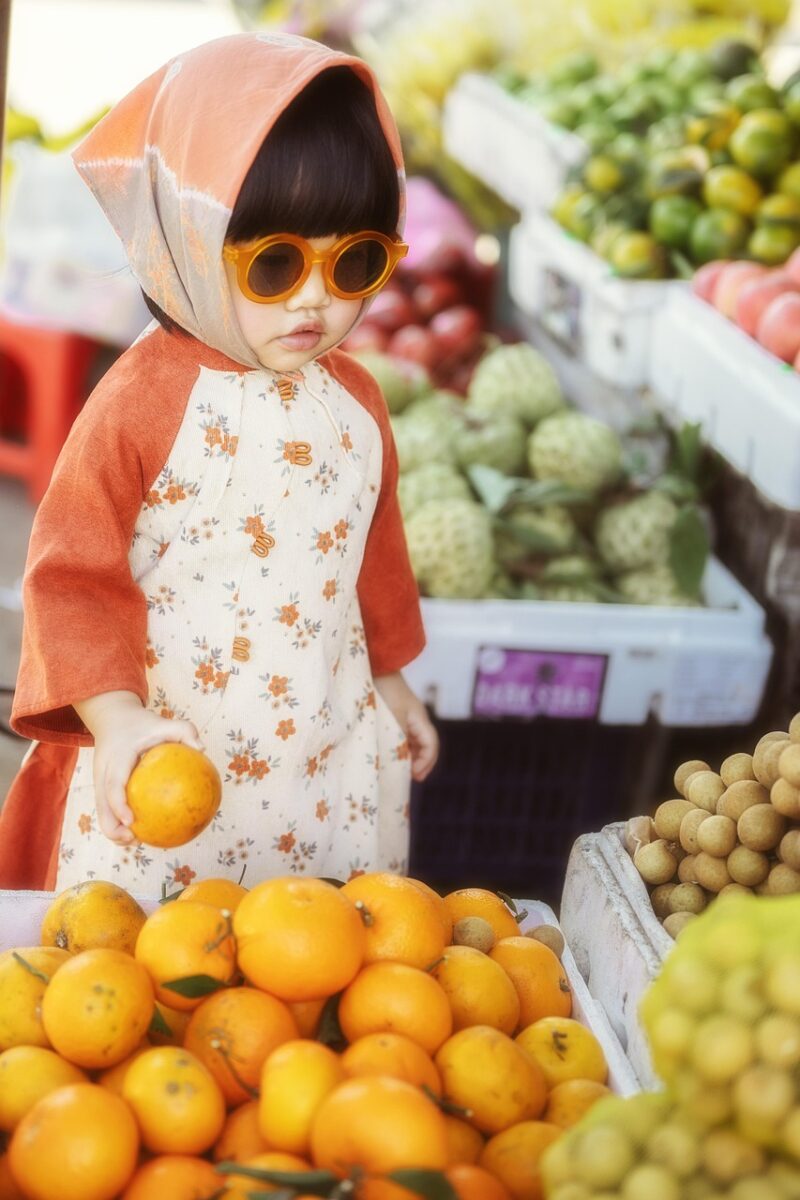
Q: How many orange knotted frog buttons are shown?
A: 4